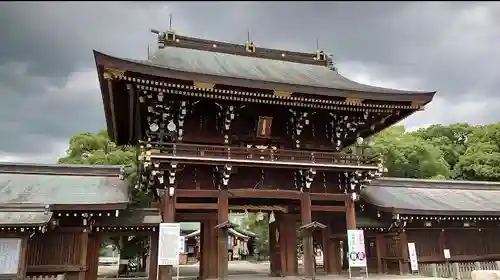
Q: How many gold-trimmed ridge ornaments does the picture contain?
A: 3